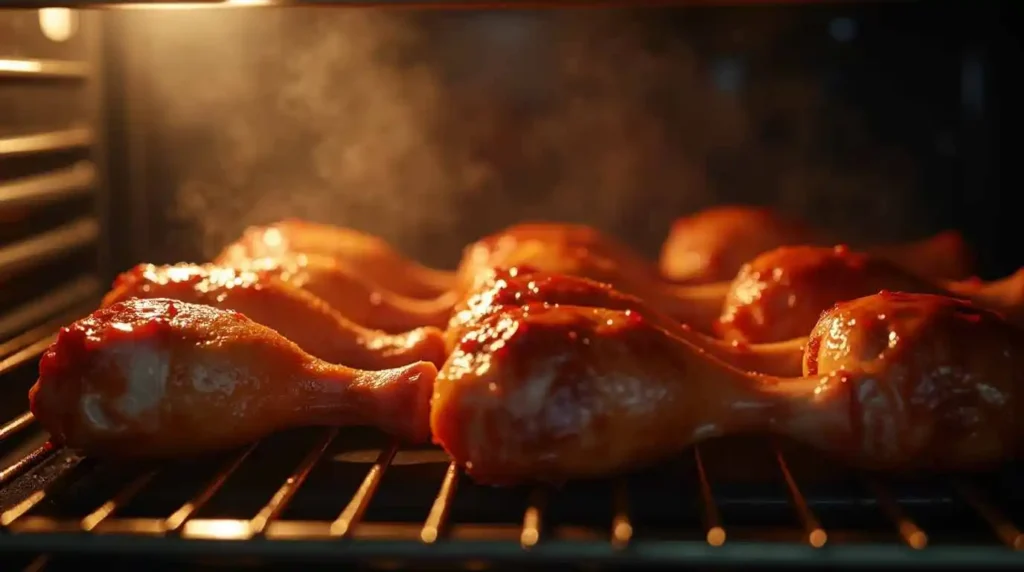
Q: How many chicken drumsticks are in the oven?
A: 10